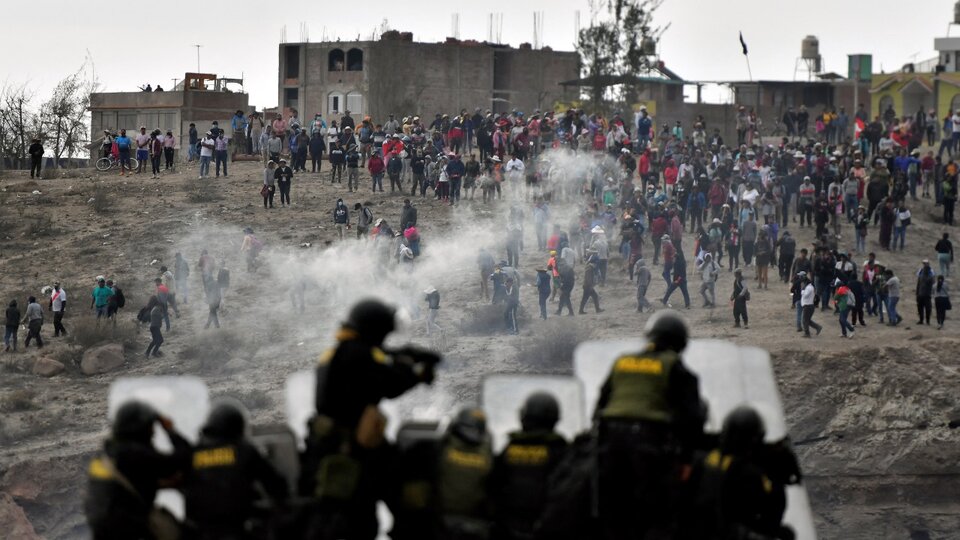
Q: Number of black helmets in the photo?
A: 7